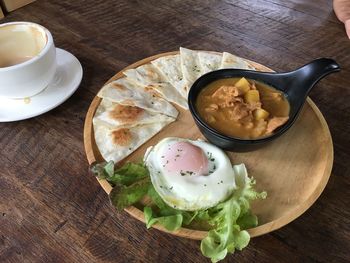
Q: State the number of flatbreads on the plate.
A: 8